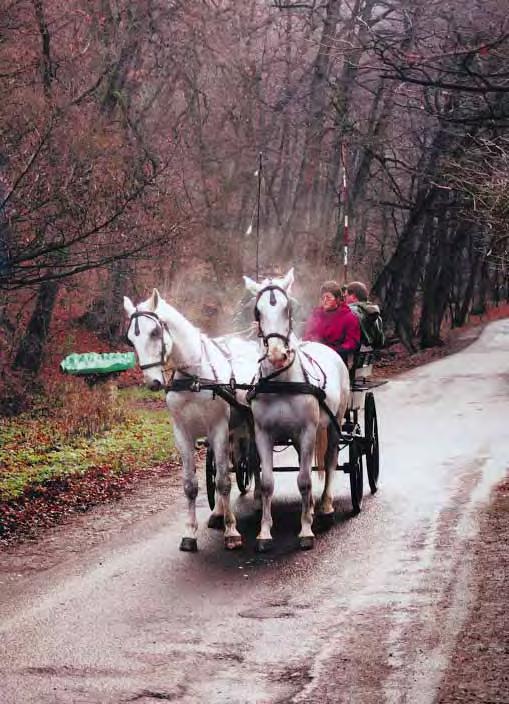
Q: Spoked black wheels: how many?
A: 4